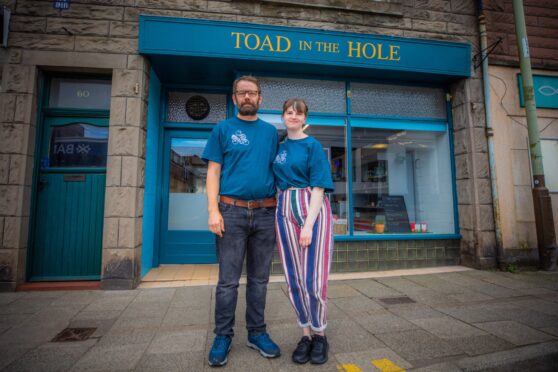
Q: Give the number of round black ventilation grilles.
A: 1